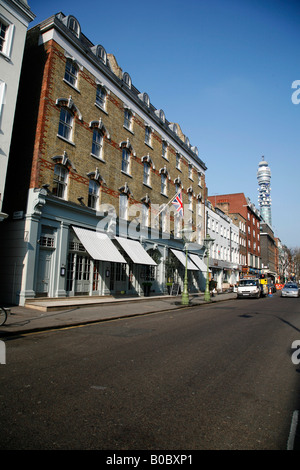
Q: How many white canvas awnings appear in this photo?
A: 4